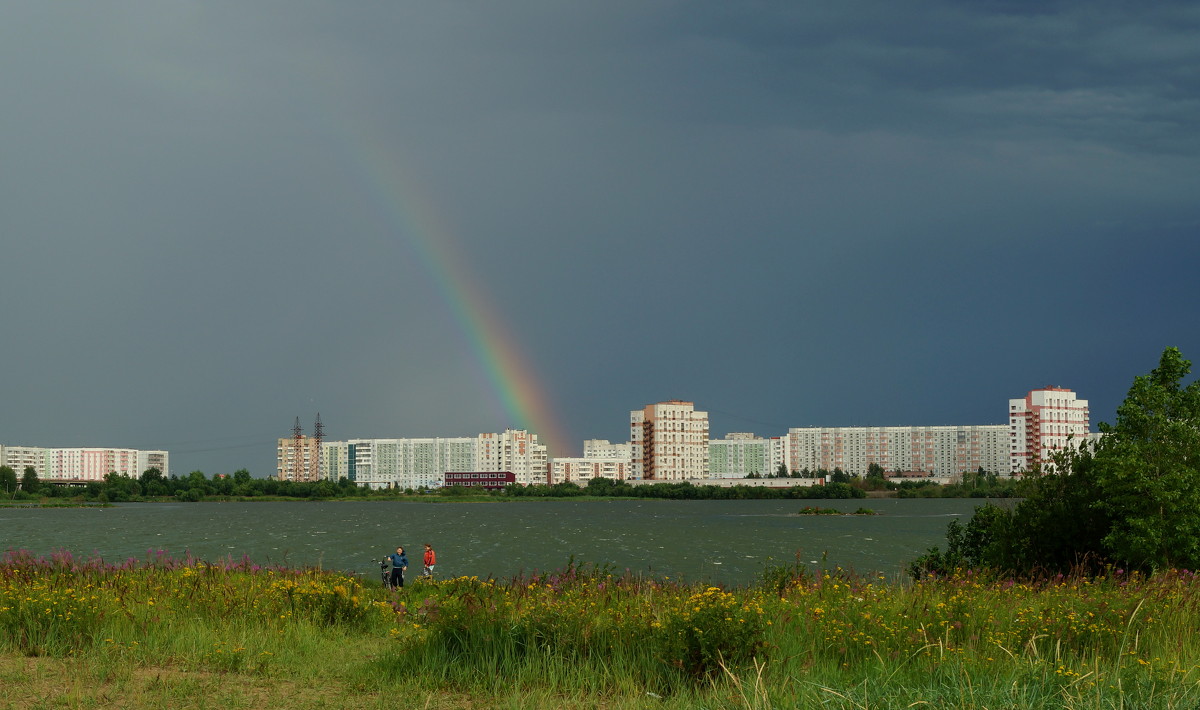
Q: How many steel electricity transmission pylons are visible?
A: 2